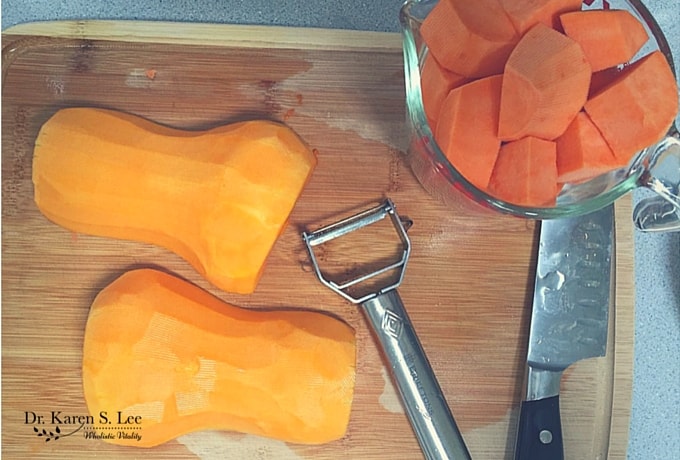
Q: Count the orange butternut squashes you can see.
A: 2